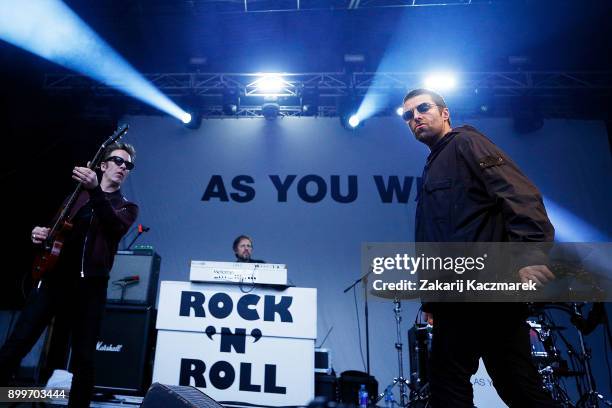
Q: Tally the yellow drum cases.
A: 0